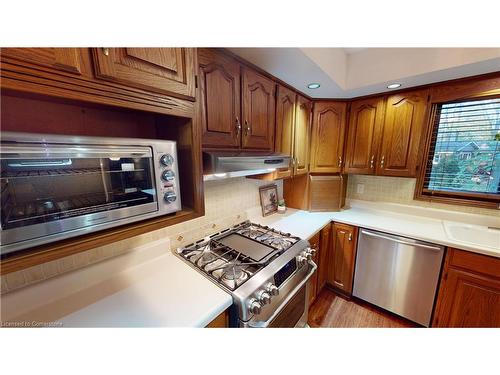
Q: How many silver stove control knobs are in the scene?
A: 6